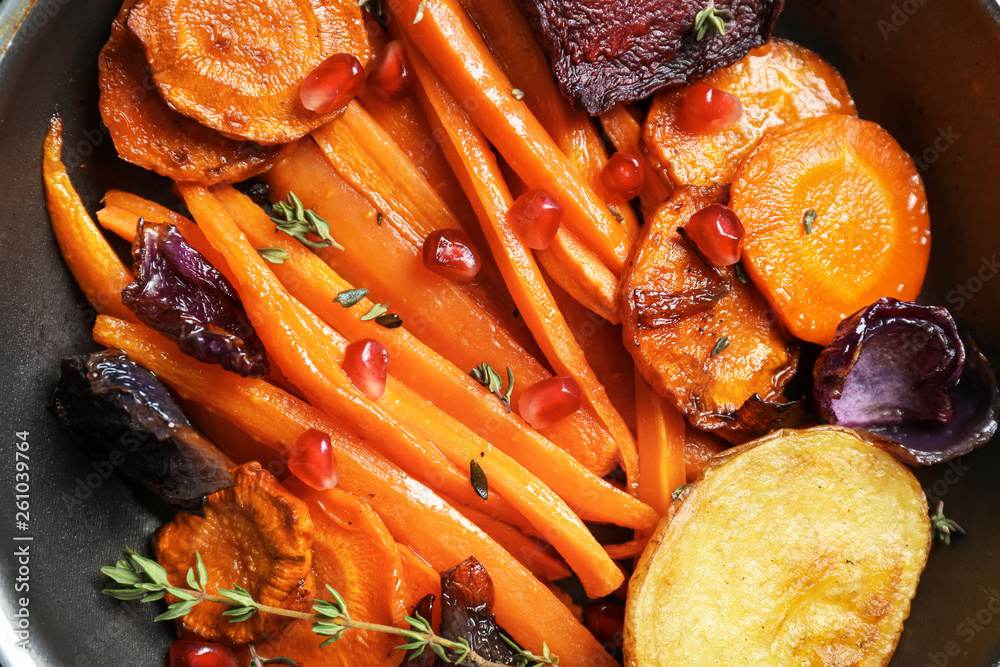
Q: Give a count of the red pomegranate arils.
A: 12